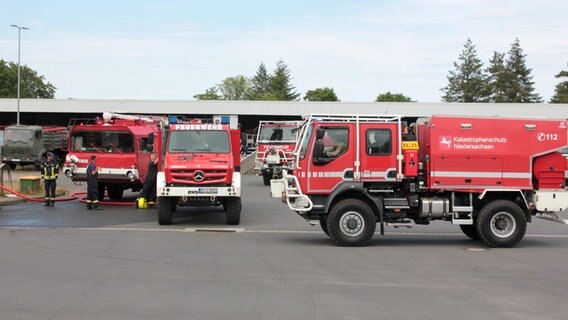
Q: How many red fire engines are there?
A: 4